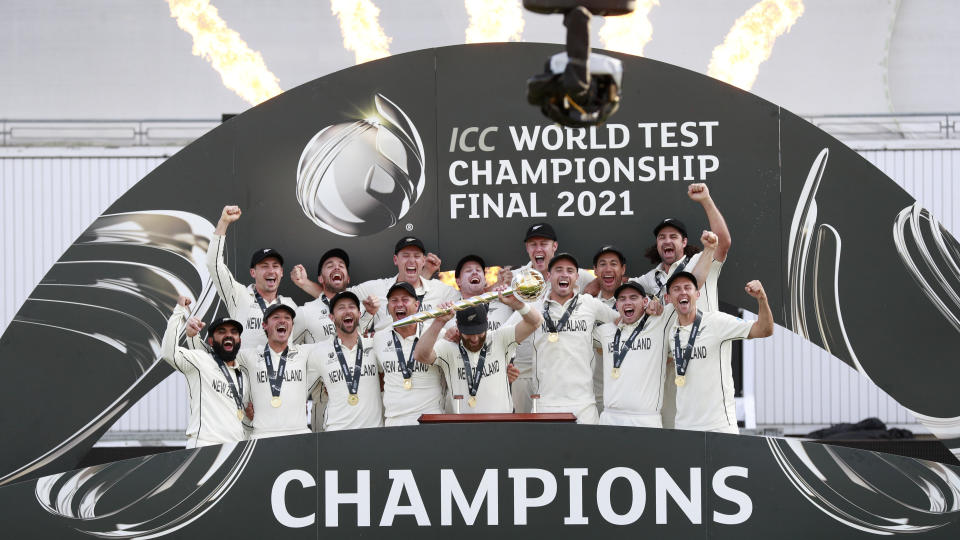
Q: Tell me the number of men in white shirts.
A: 15